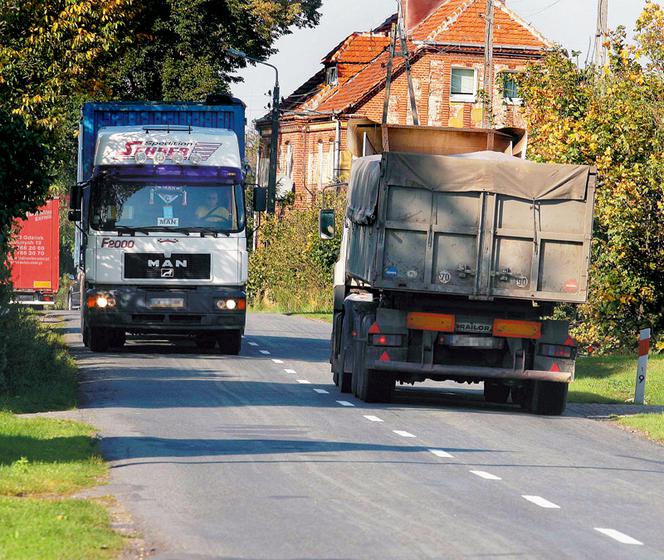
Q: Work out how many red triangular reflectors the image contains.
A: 4